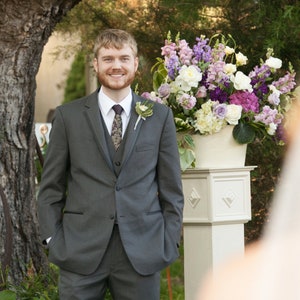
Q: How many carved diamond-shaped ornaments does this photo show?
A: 2